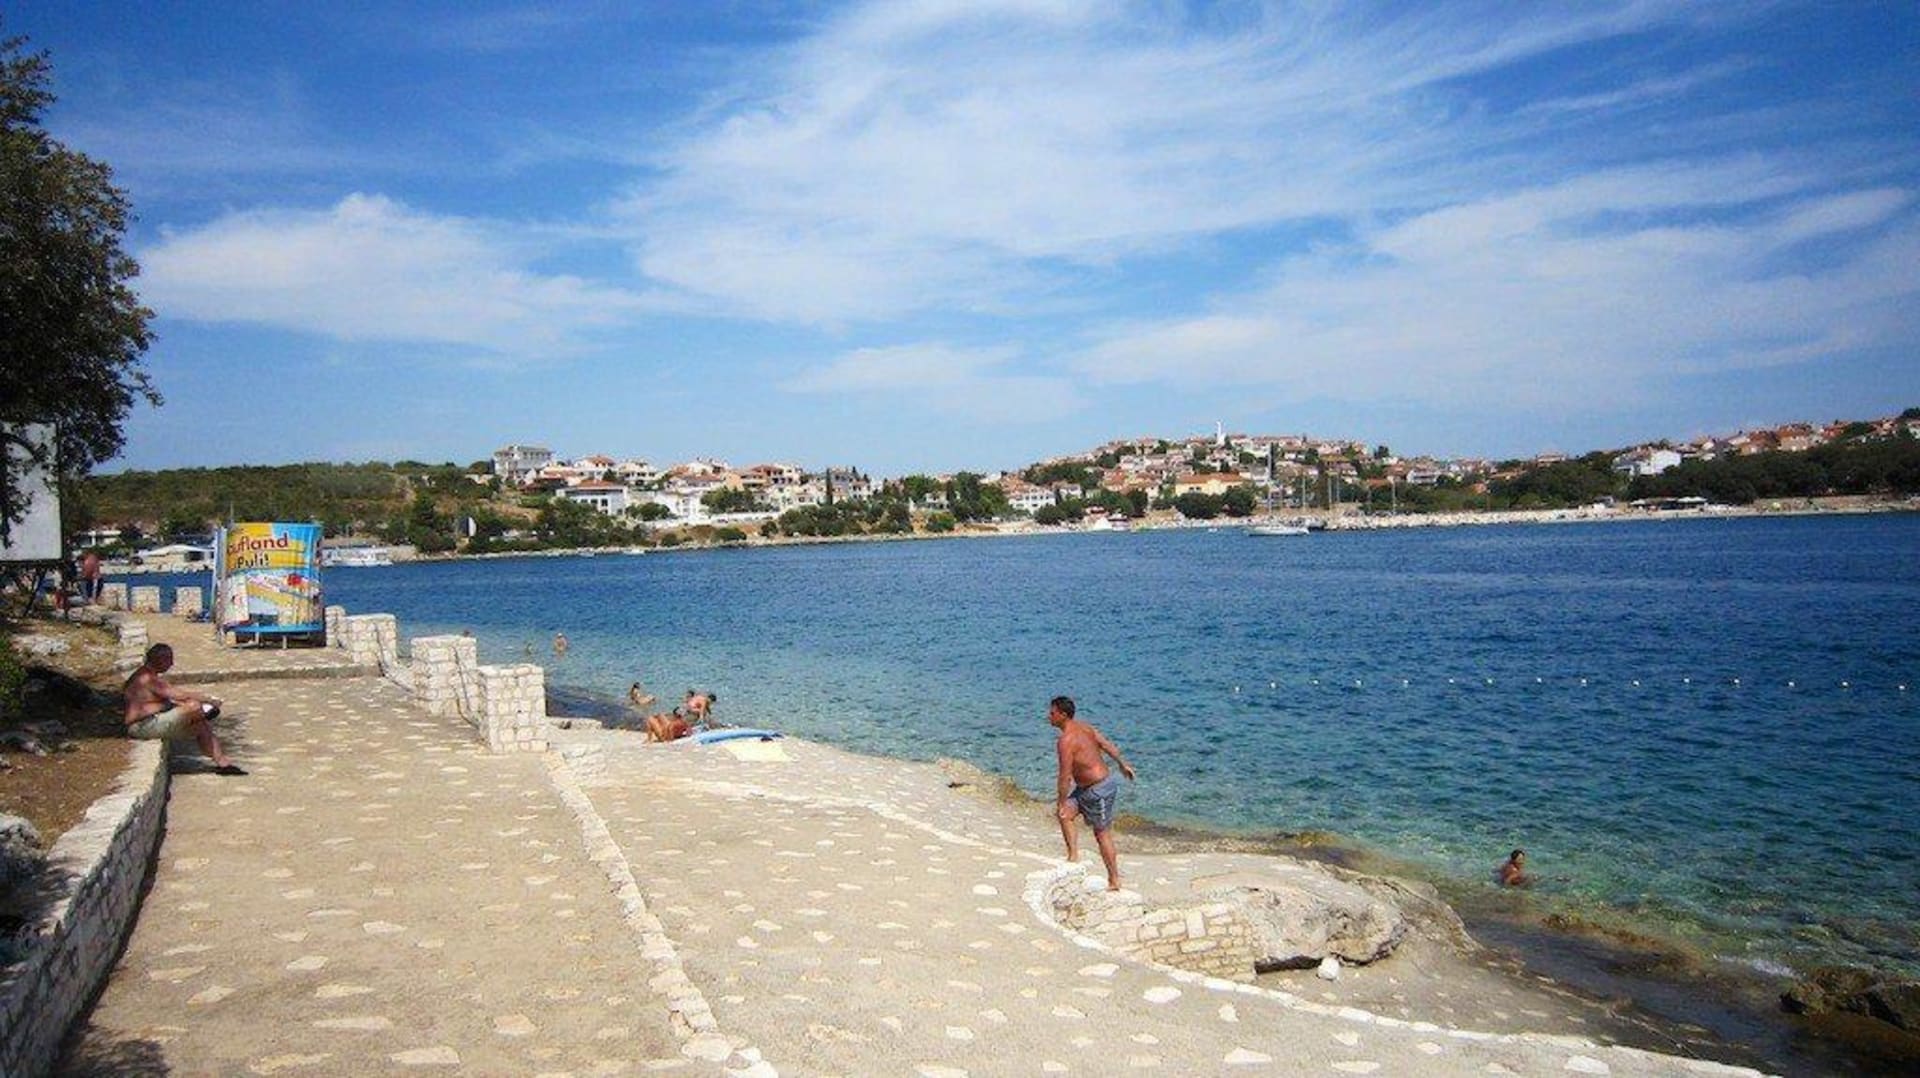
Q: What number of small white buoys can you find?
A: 15